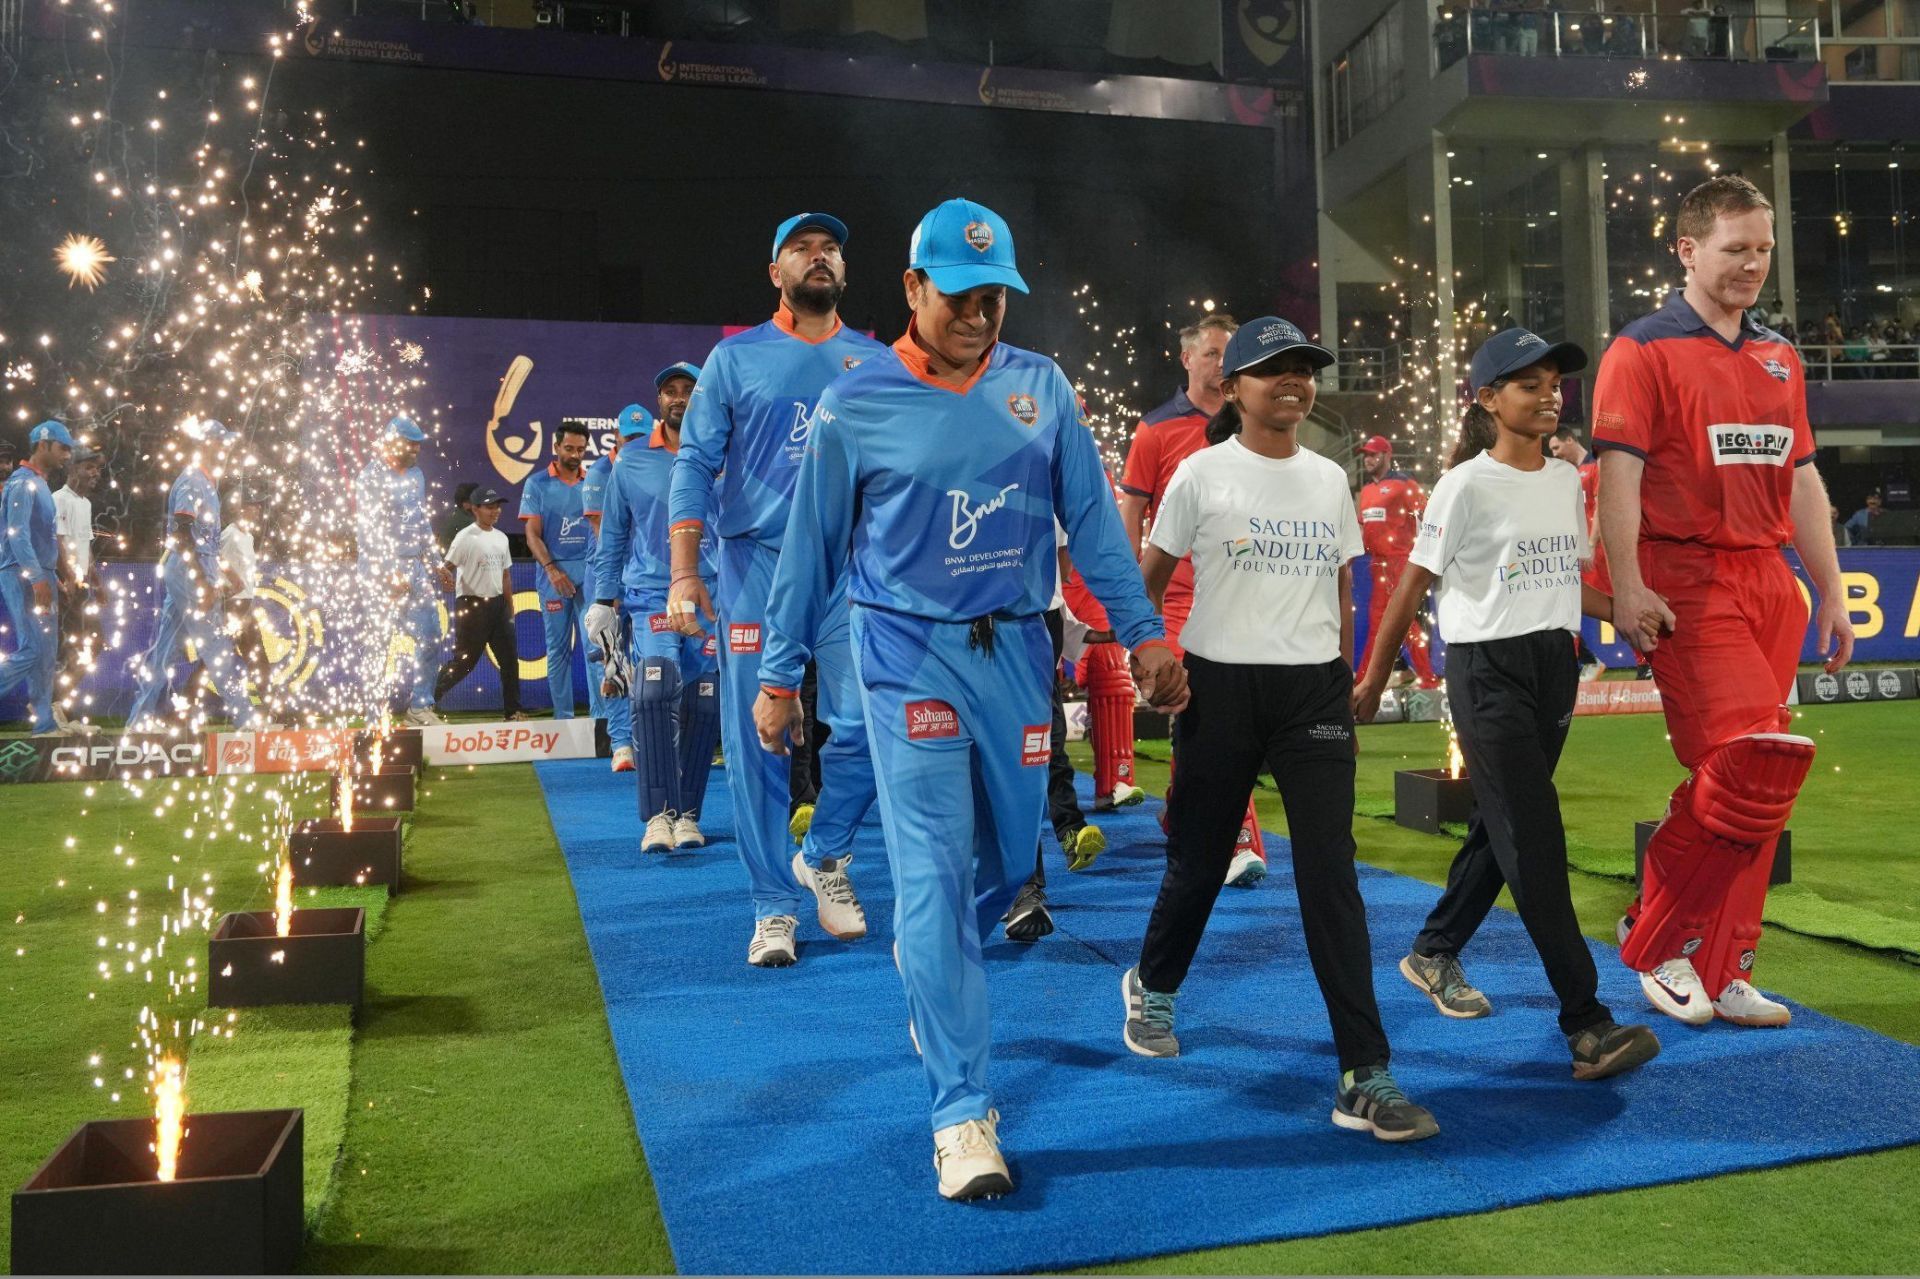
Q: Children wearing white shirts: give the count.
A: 5